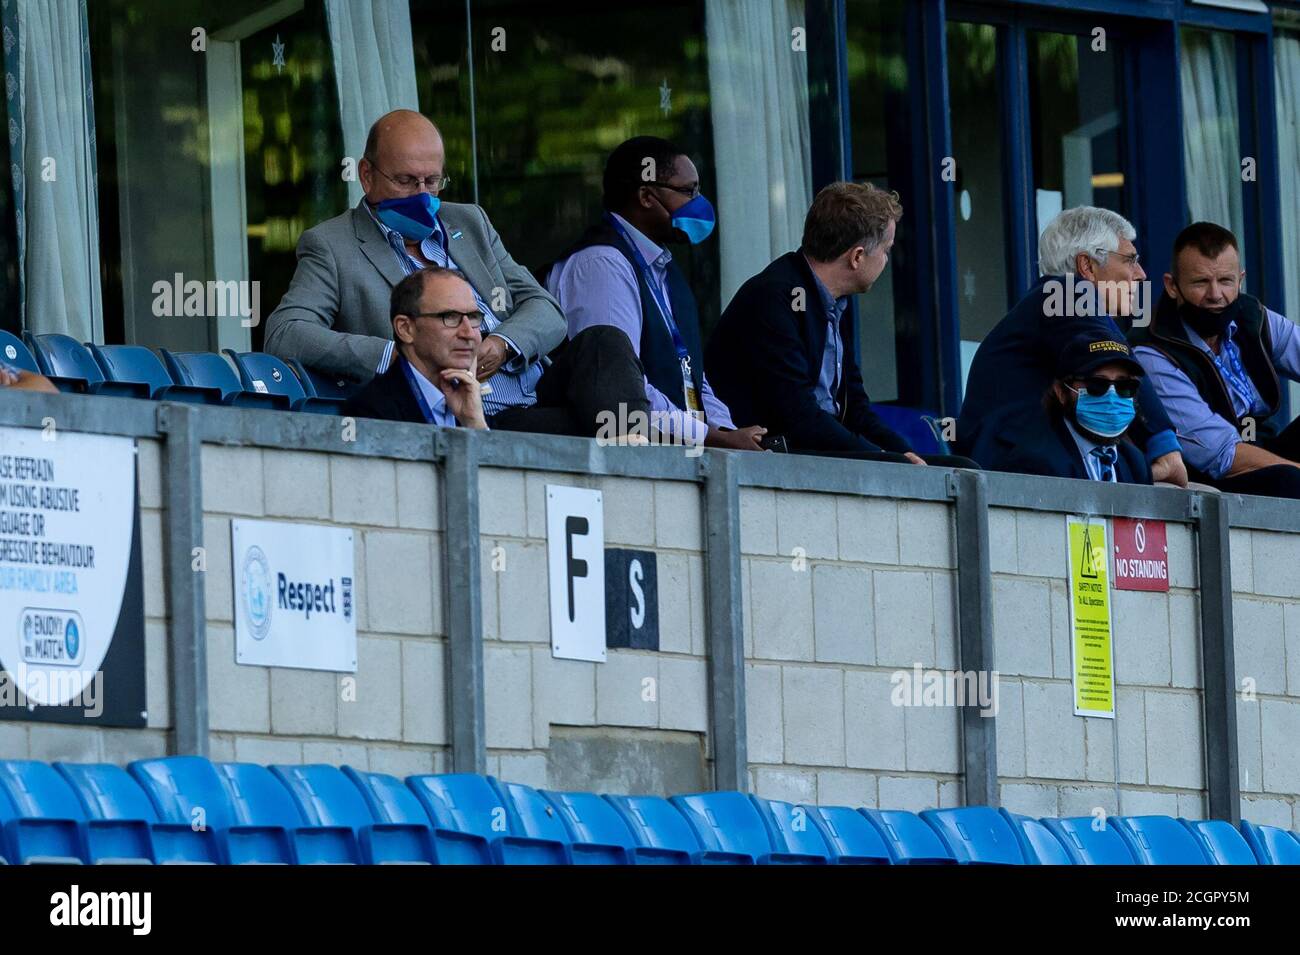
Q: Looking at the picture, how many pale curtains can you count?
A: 5